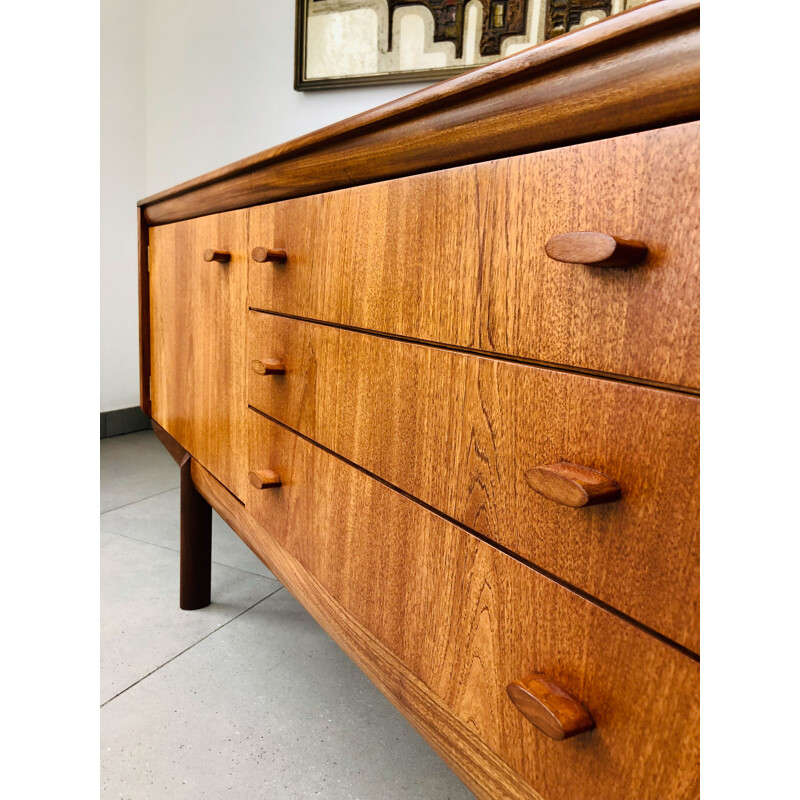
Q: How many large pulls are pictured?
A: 3